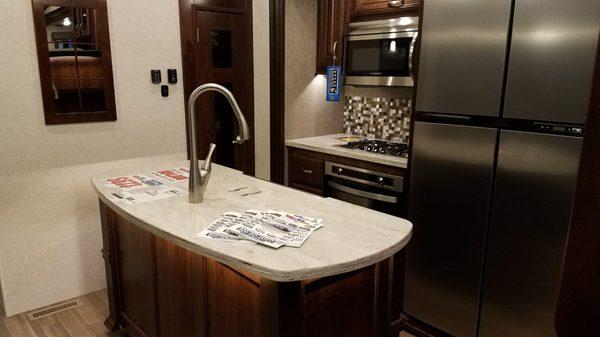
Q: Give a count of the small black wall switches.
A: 3